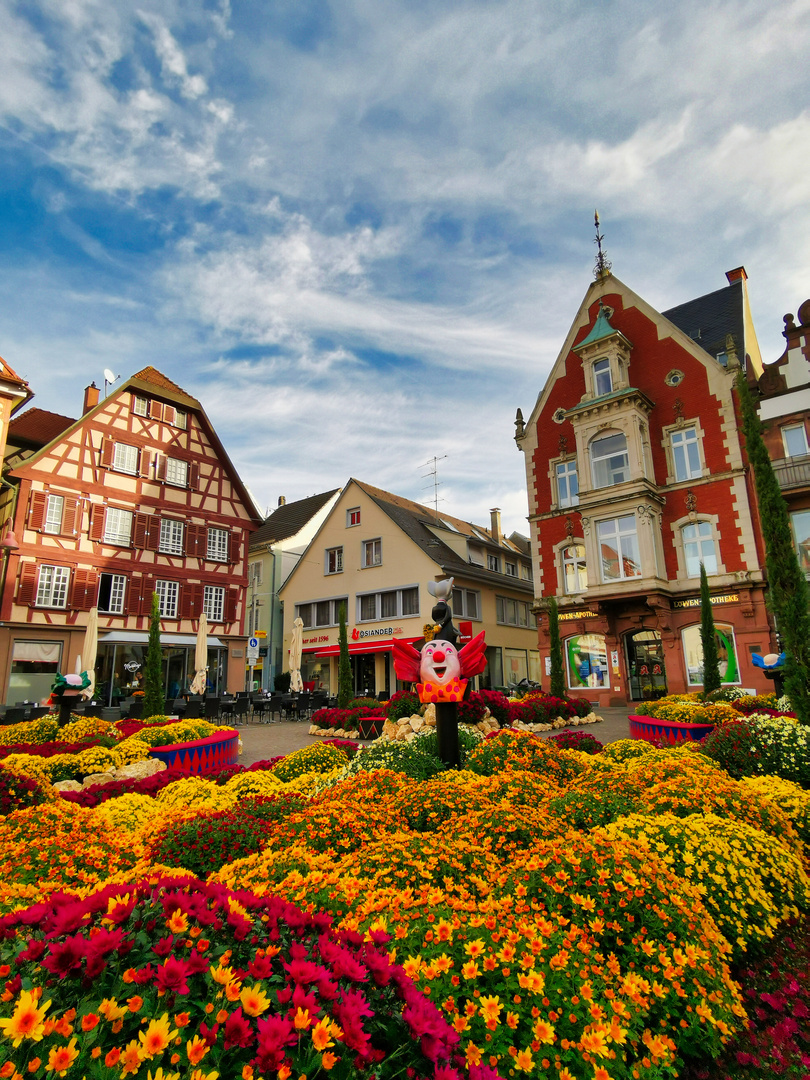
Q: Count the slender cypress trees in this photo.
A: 5